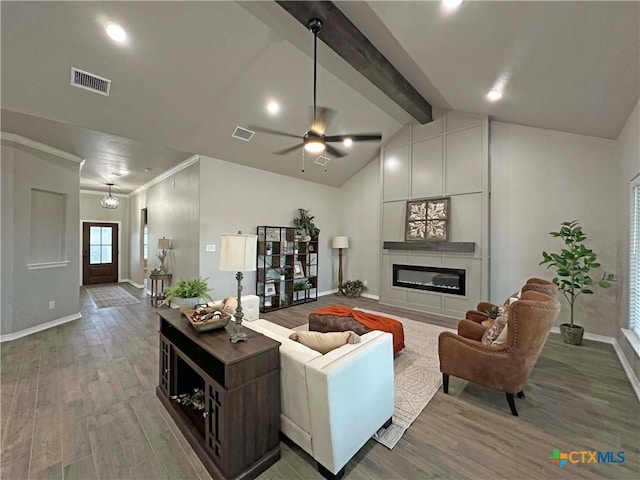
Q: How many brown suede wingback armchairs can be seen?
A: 2